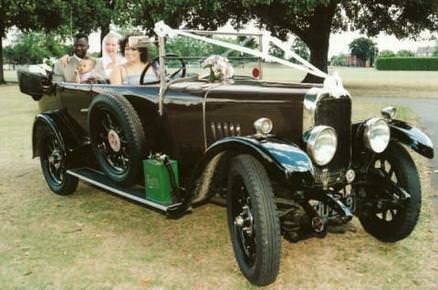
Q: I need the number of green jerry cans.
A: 1